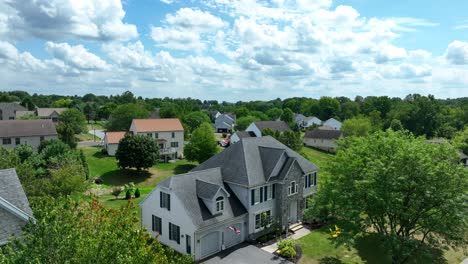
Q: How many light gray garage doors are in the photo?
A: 2